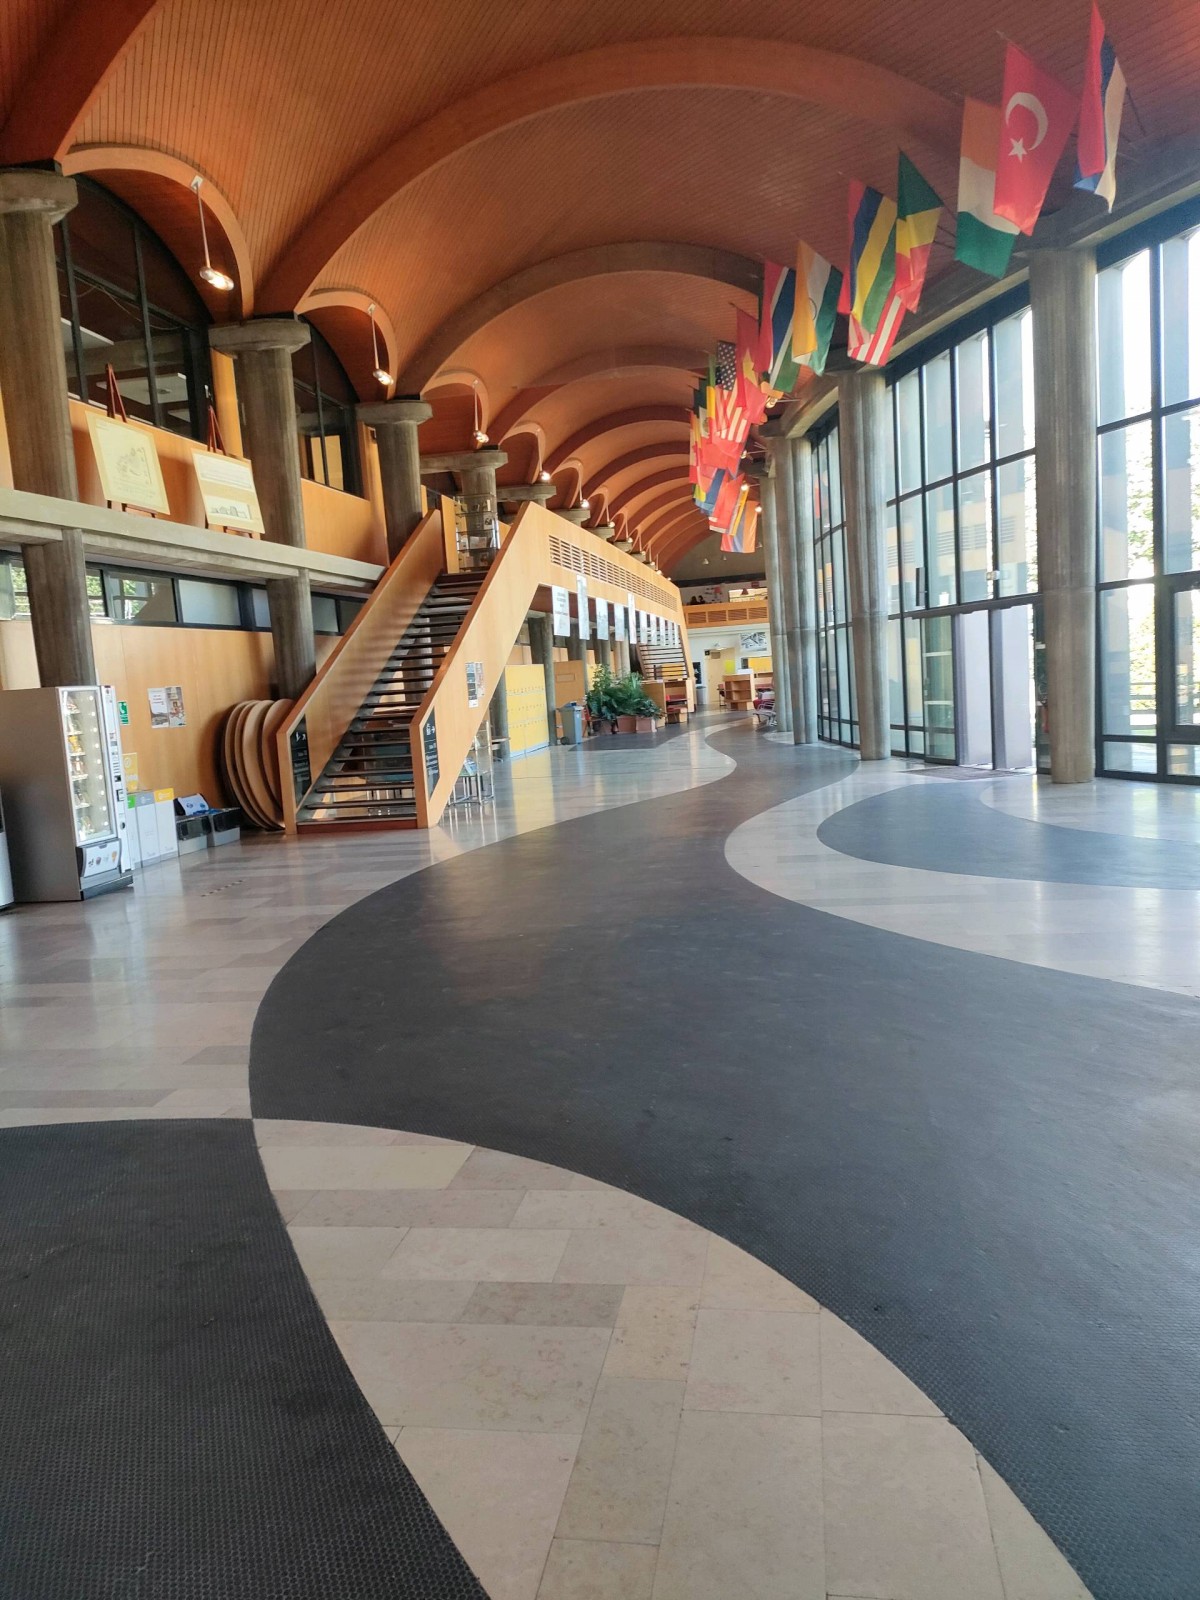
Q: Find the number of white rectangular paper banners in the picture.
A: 10